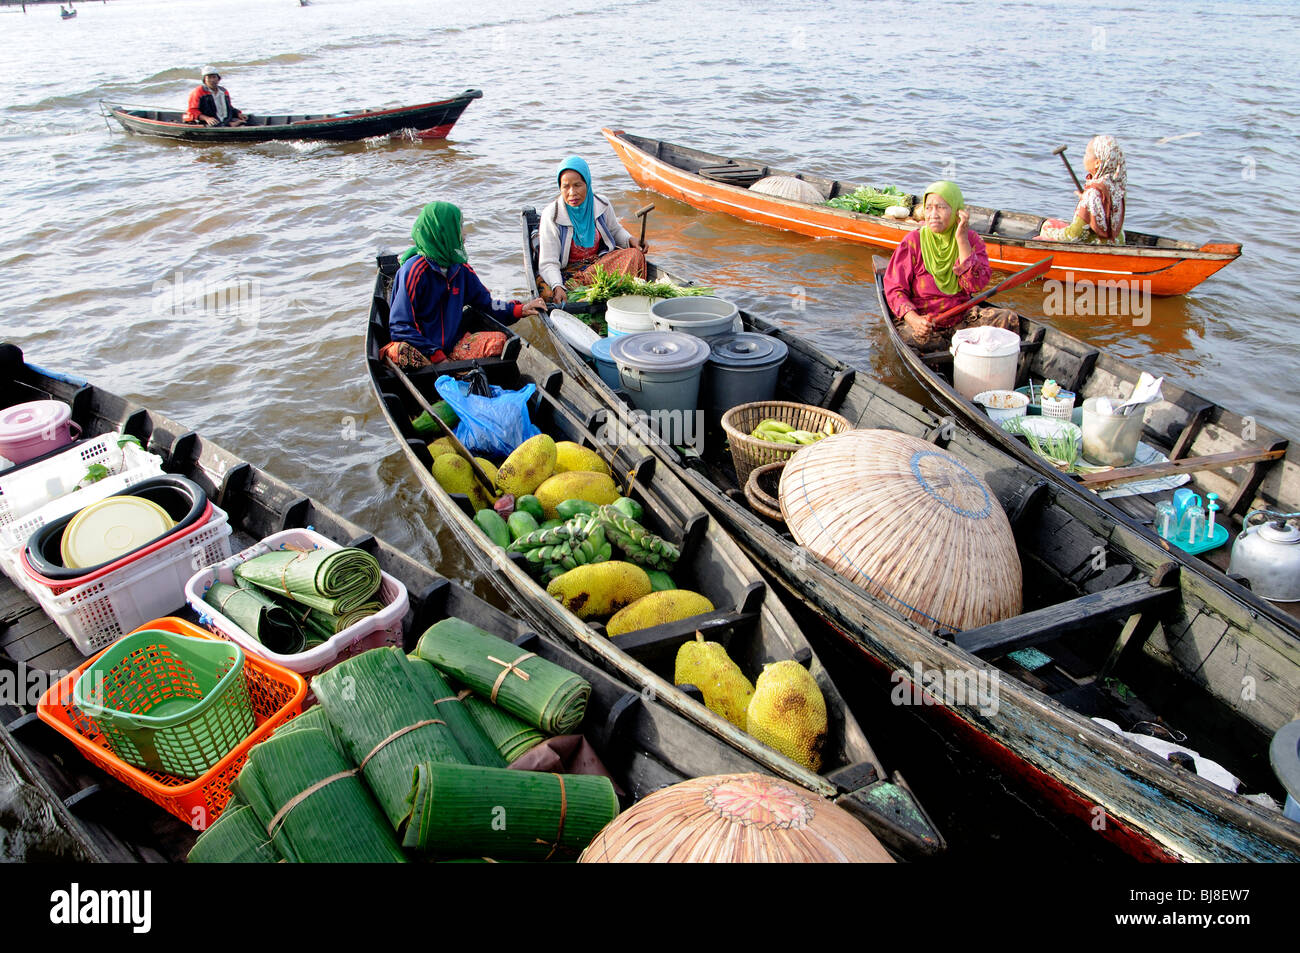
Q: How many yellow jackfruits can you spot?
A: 10